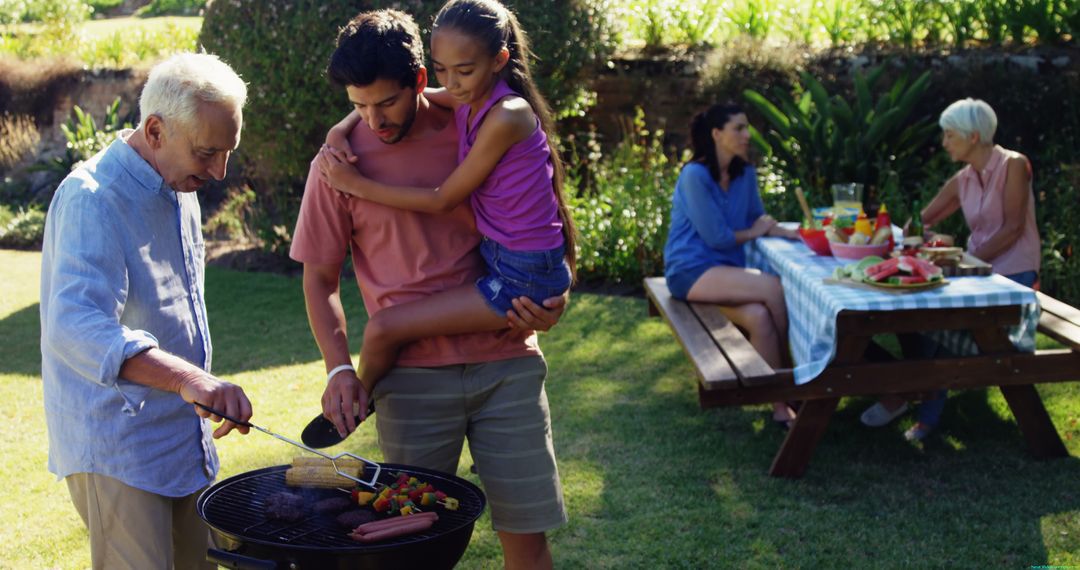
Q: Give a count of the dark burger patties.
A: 3